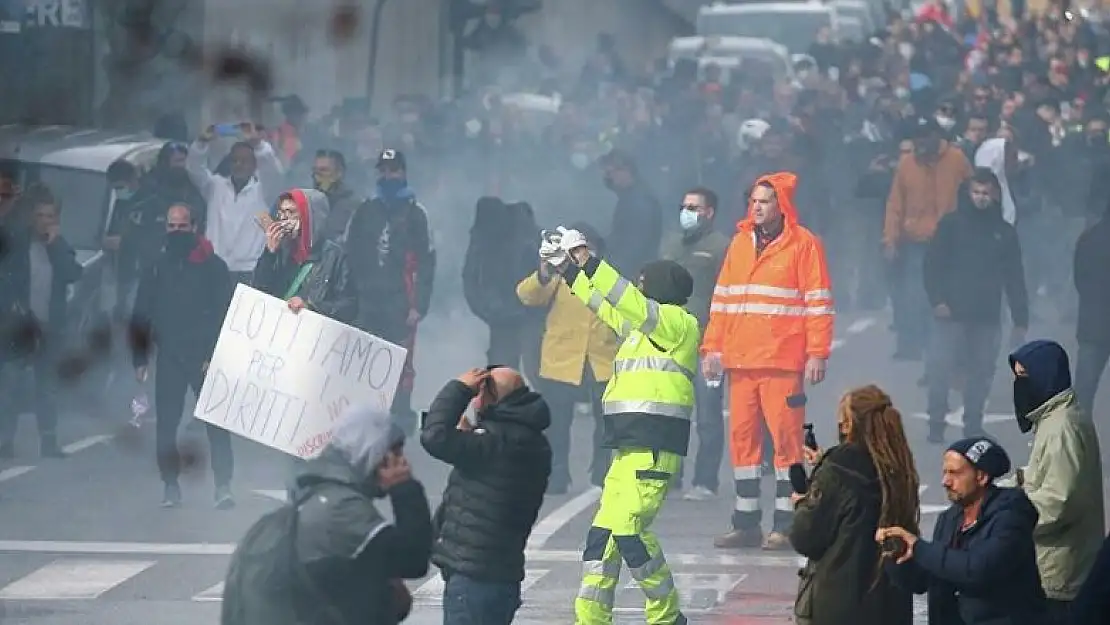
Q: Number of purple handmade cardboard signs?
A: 0